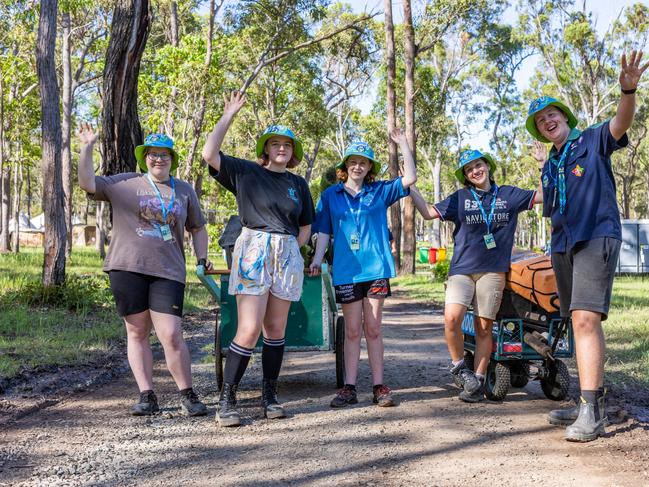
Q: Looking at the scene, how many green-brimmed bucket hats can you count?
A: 5